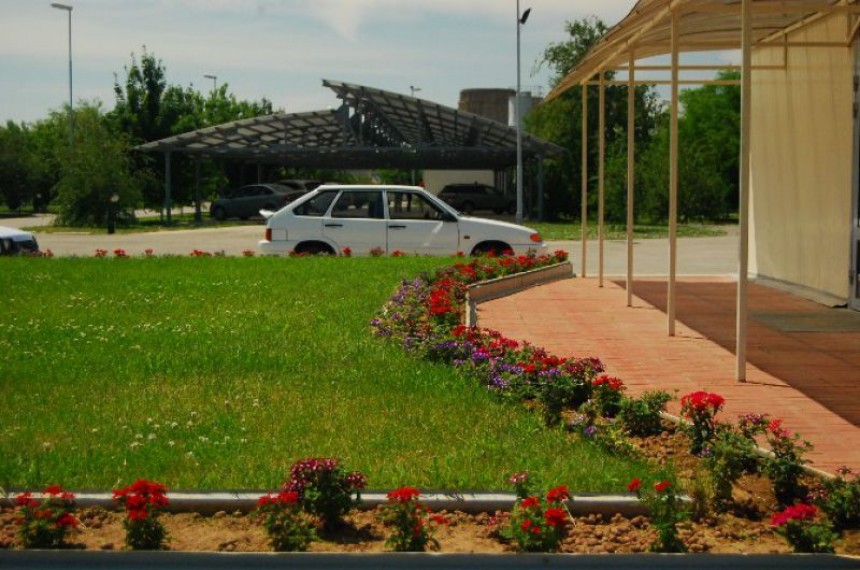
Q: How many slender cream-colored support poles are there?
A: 5